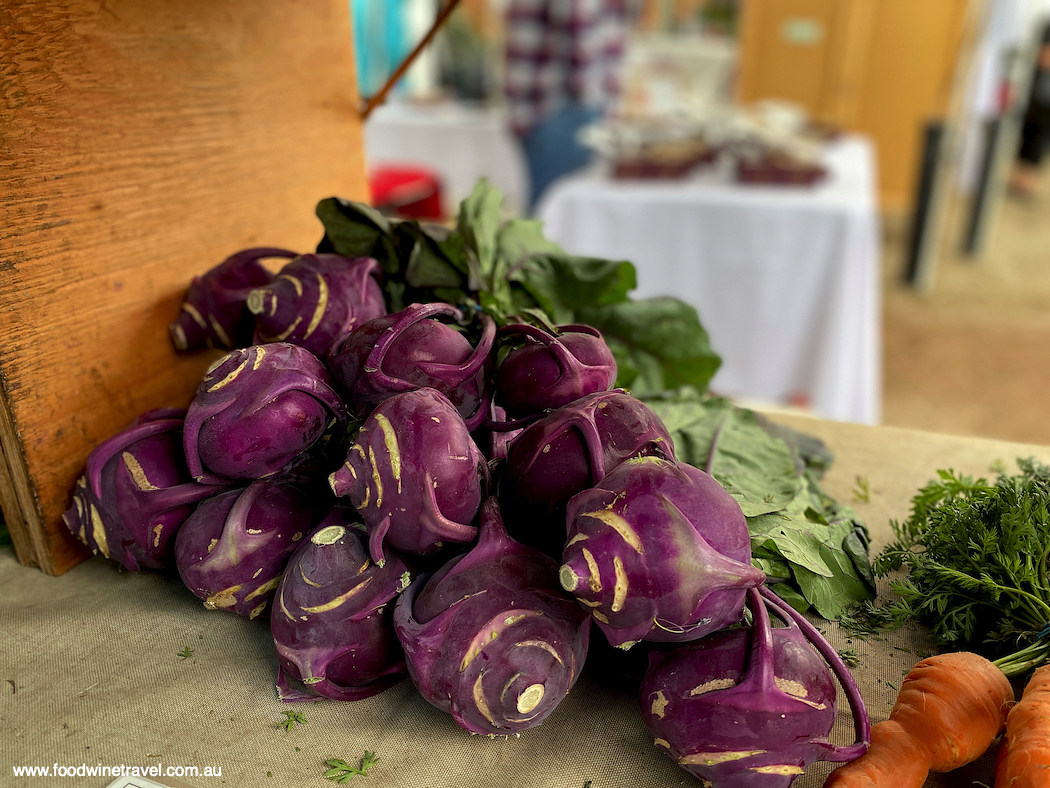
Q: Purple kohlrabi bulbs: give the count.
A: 13